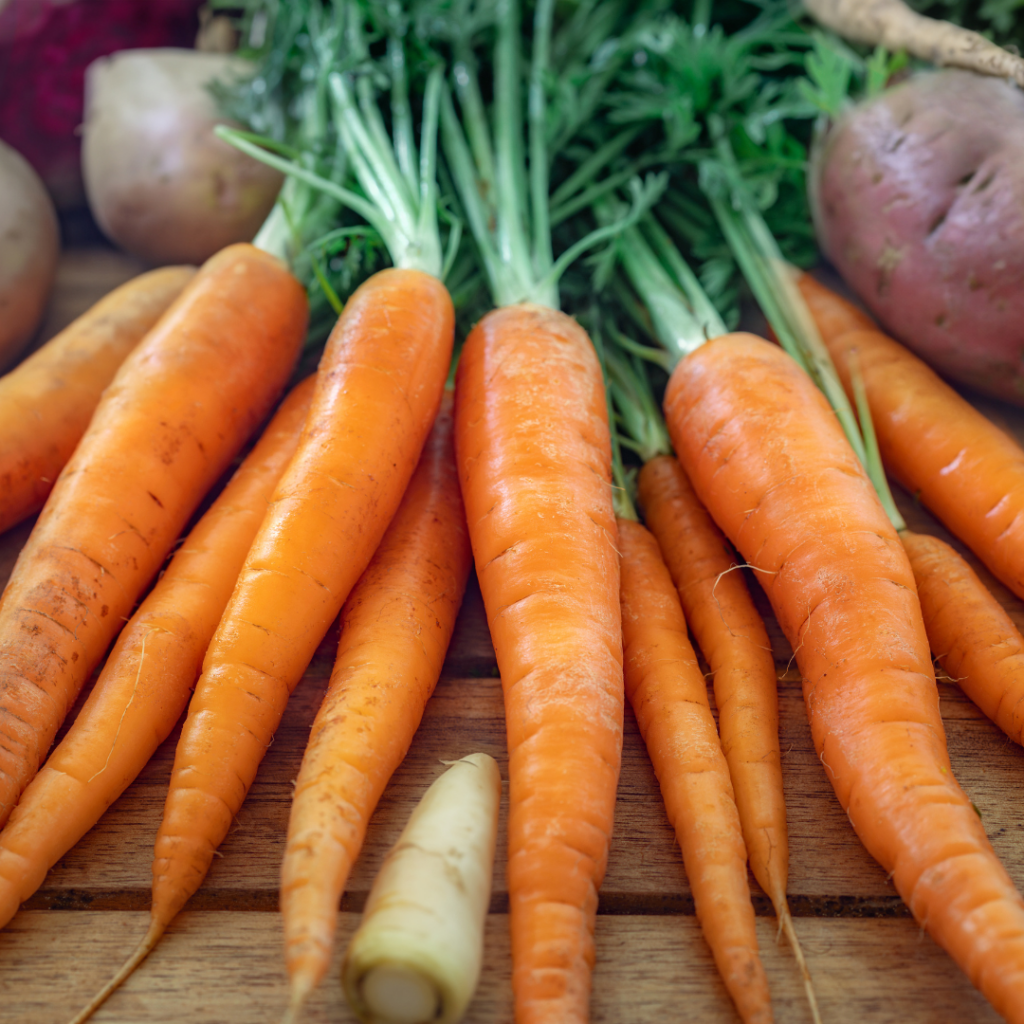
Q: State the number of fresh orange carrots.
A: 11